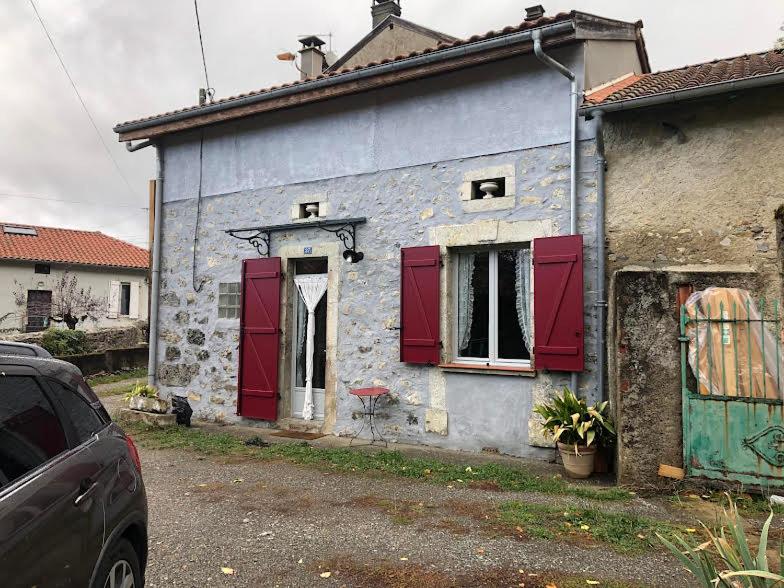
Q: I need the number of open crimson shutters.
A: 3